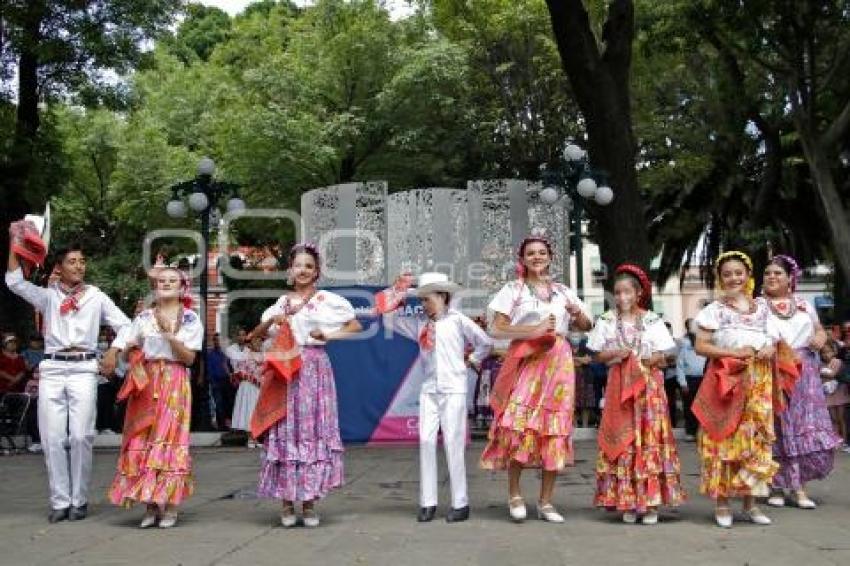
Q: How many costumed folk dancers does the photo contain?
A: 8